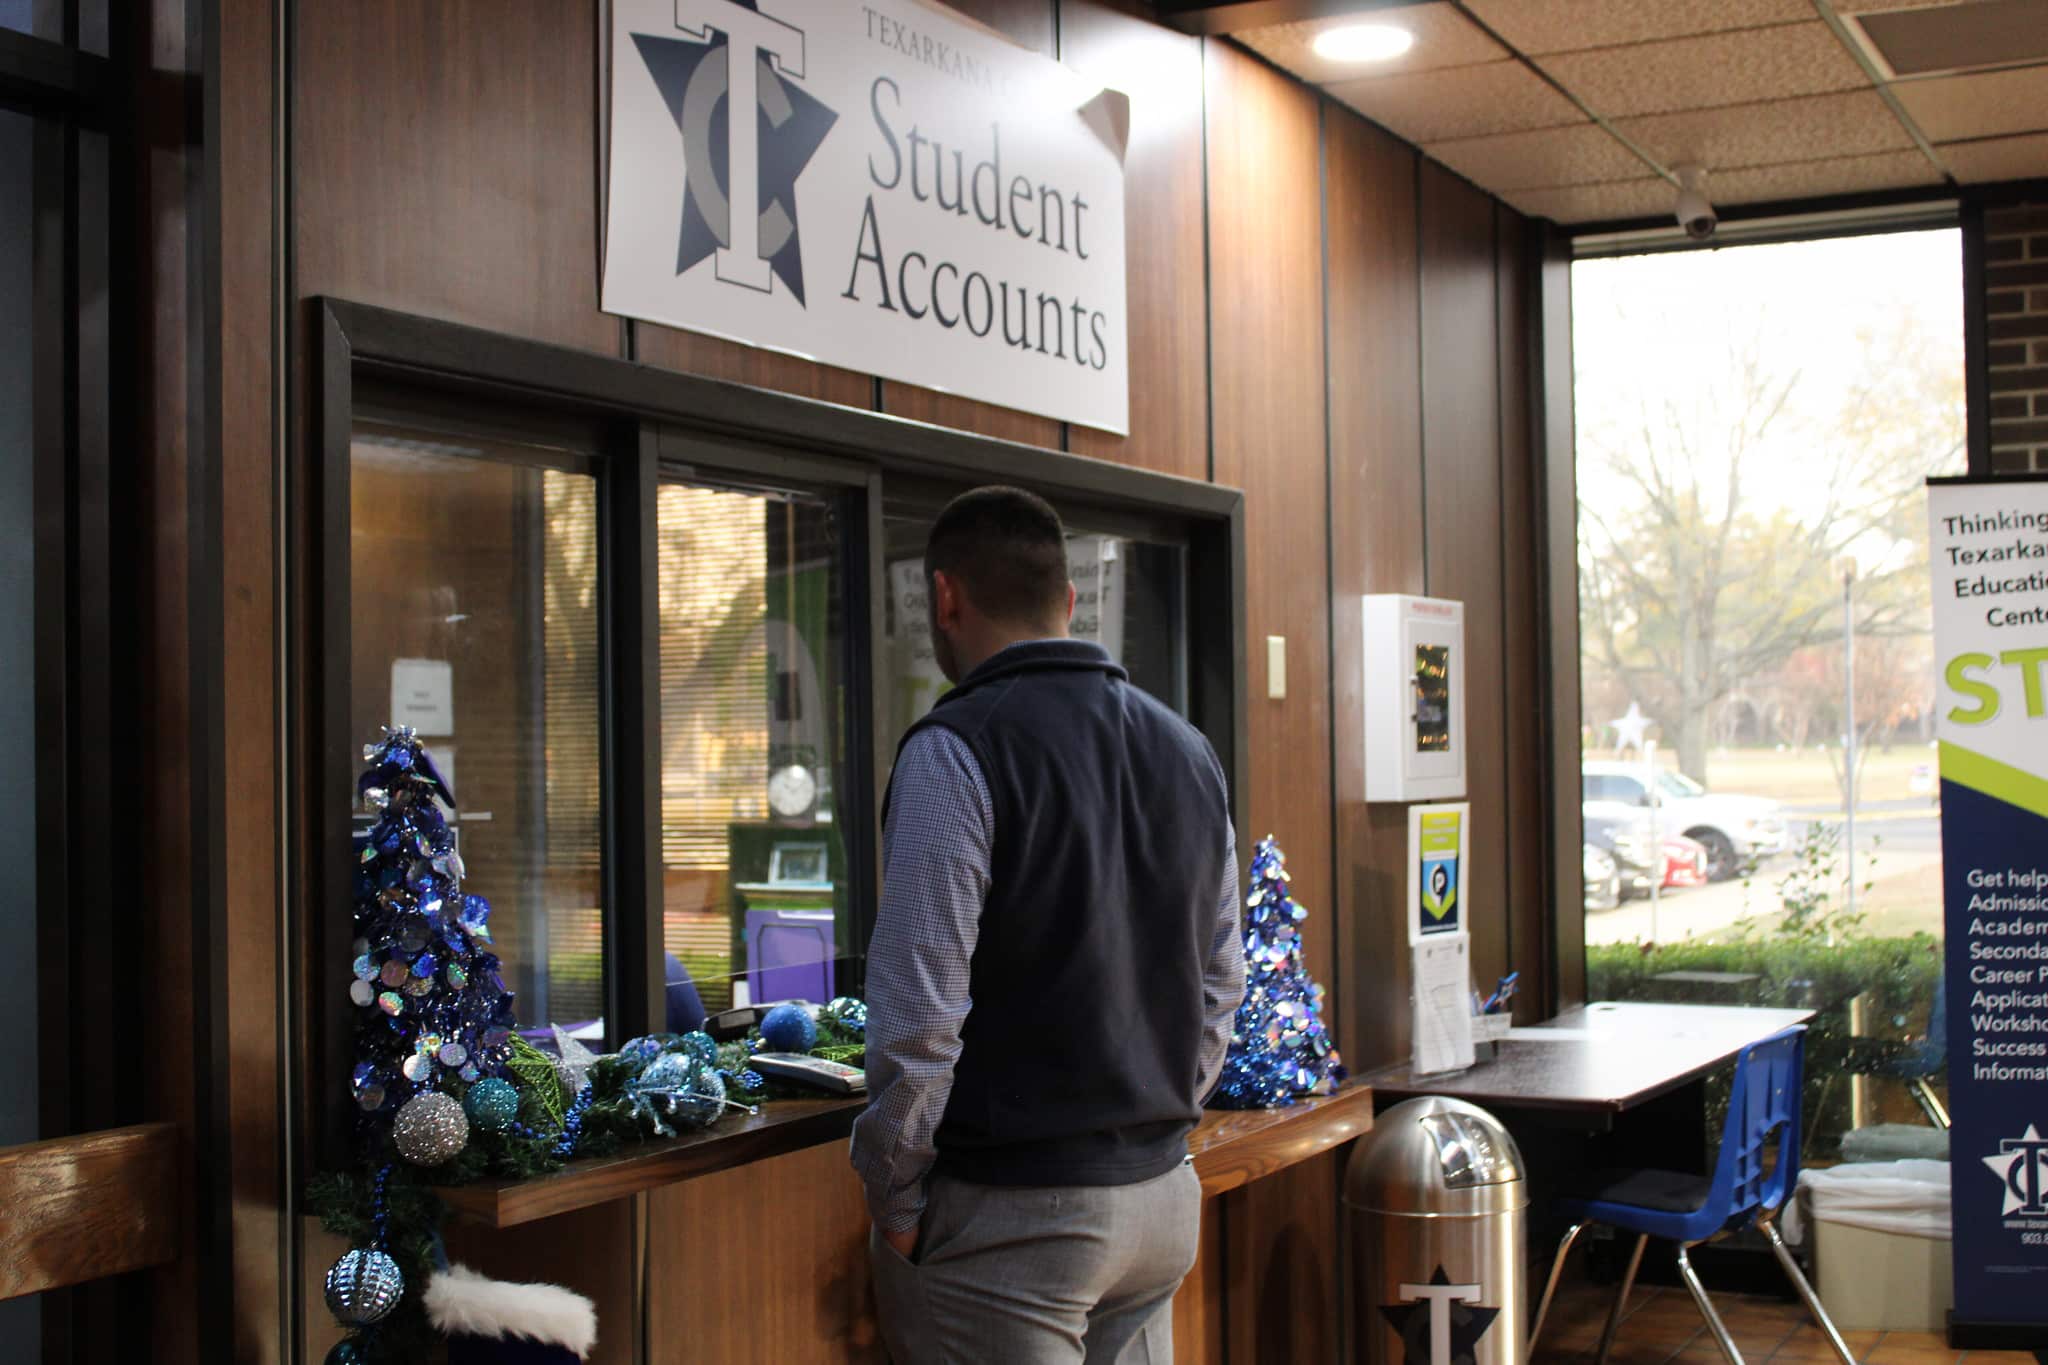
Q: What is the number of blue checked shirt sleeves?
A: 2